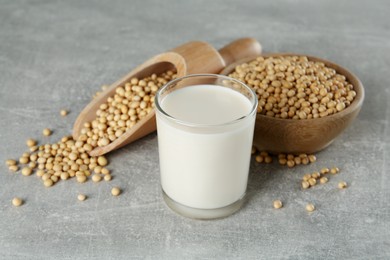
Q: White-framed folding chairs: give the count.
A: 0